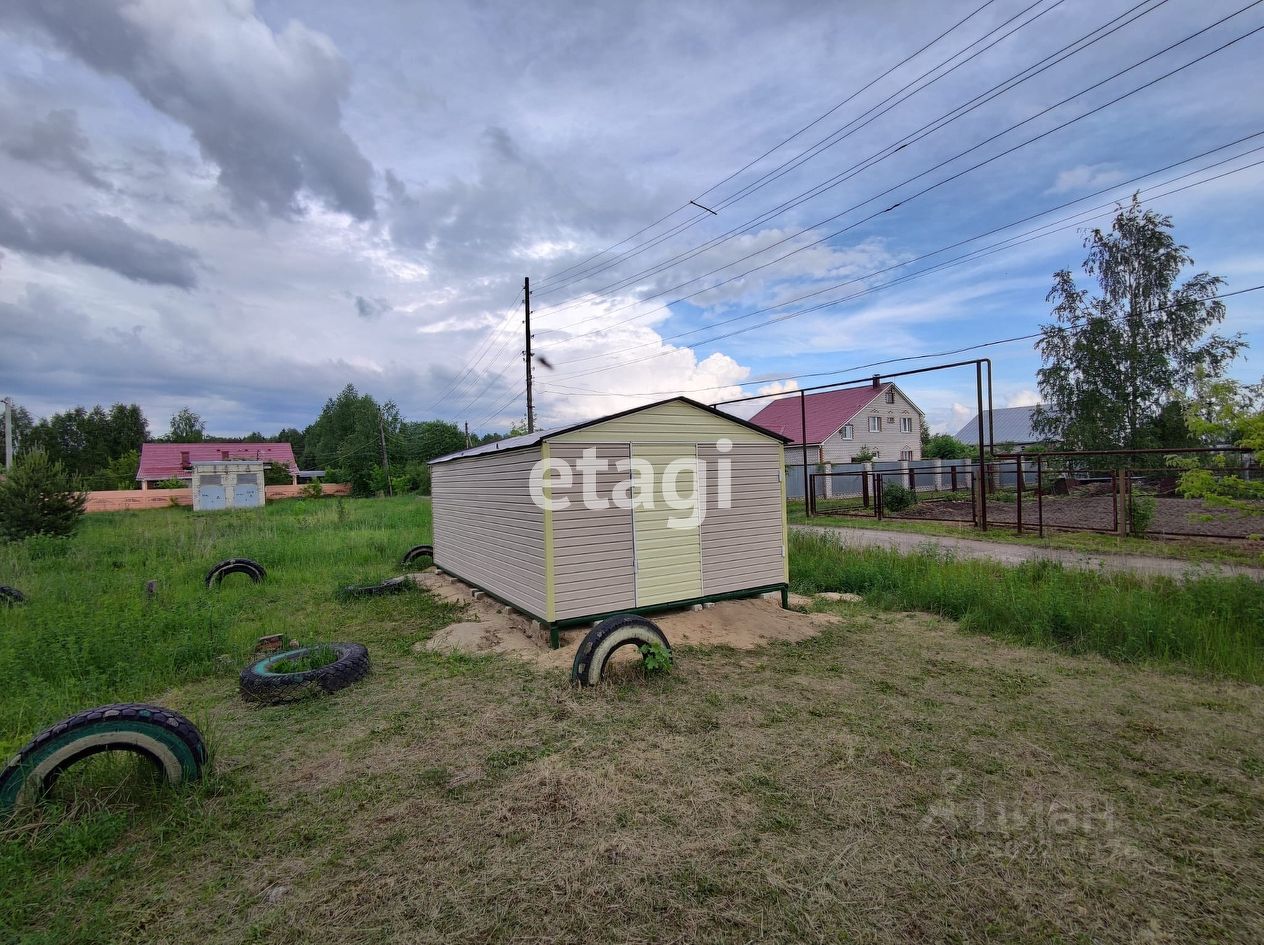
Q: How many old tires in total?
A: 7